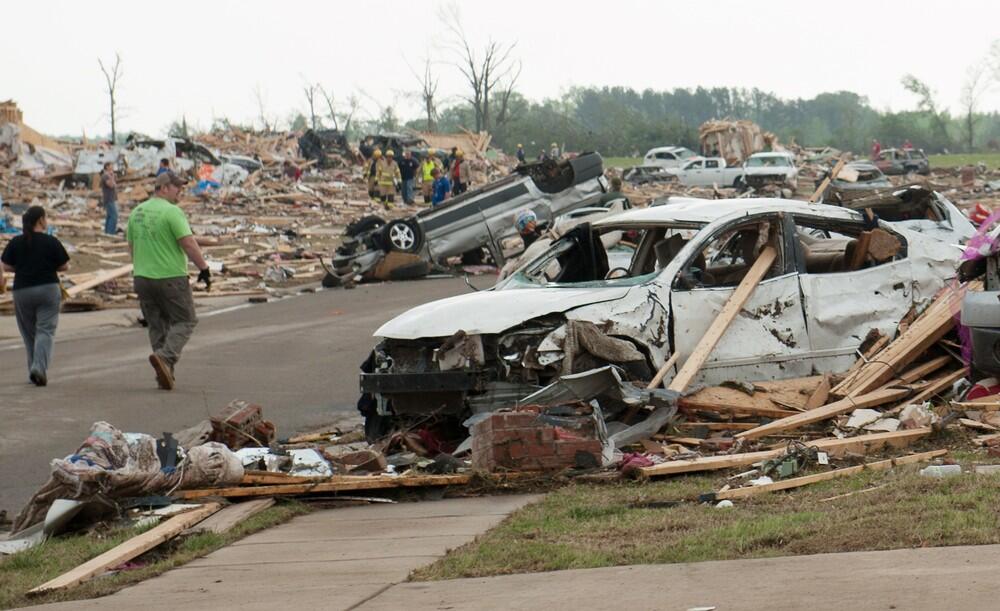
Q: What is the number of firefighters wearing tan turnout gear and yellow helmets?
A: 4